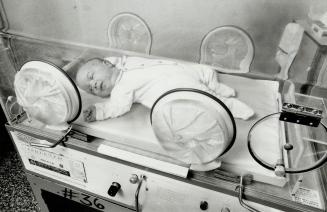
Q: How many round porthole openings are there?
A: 5